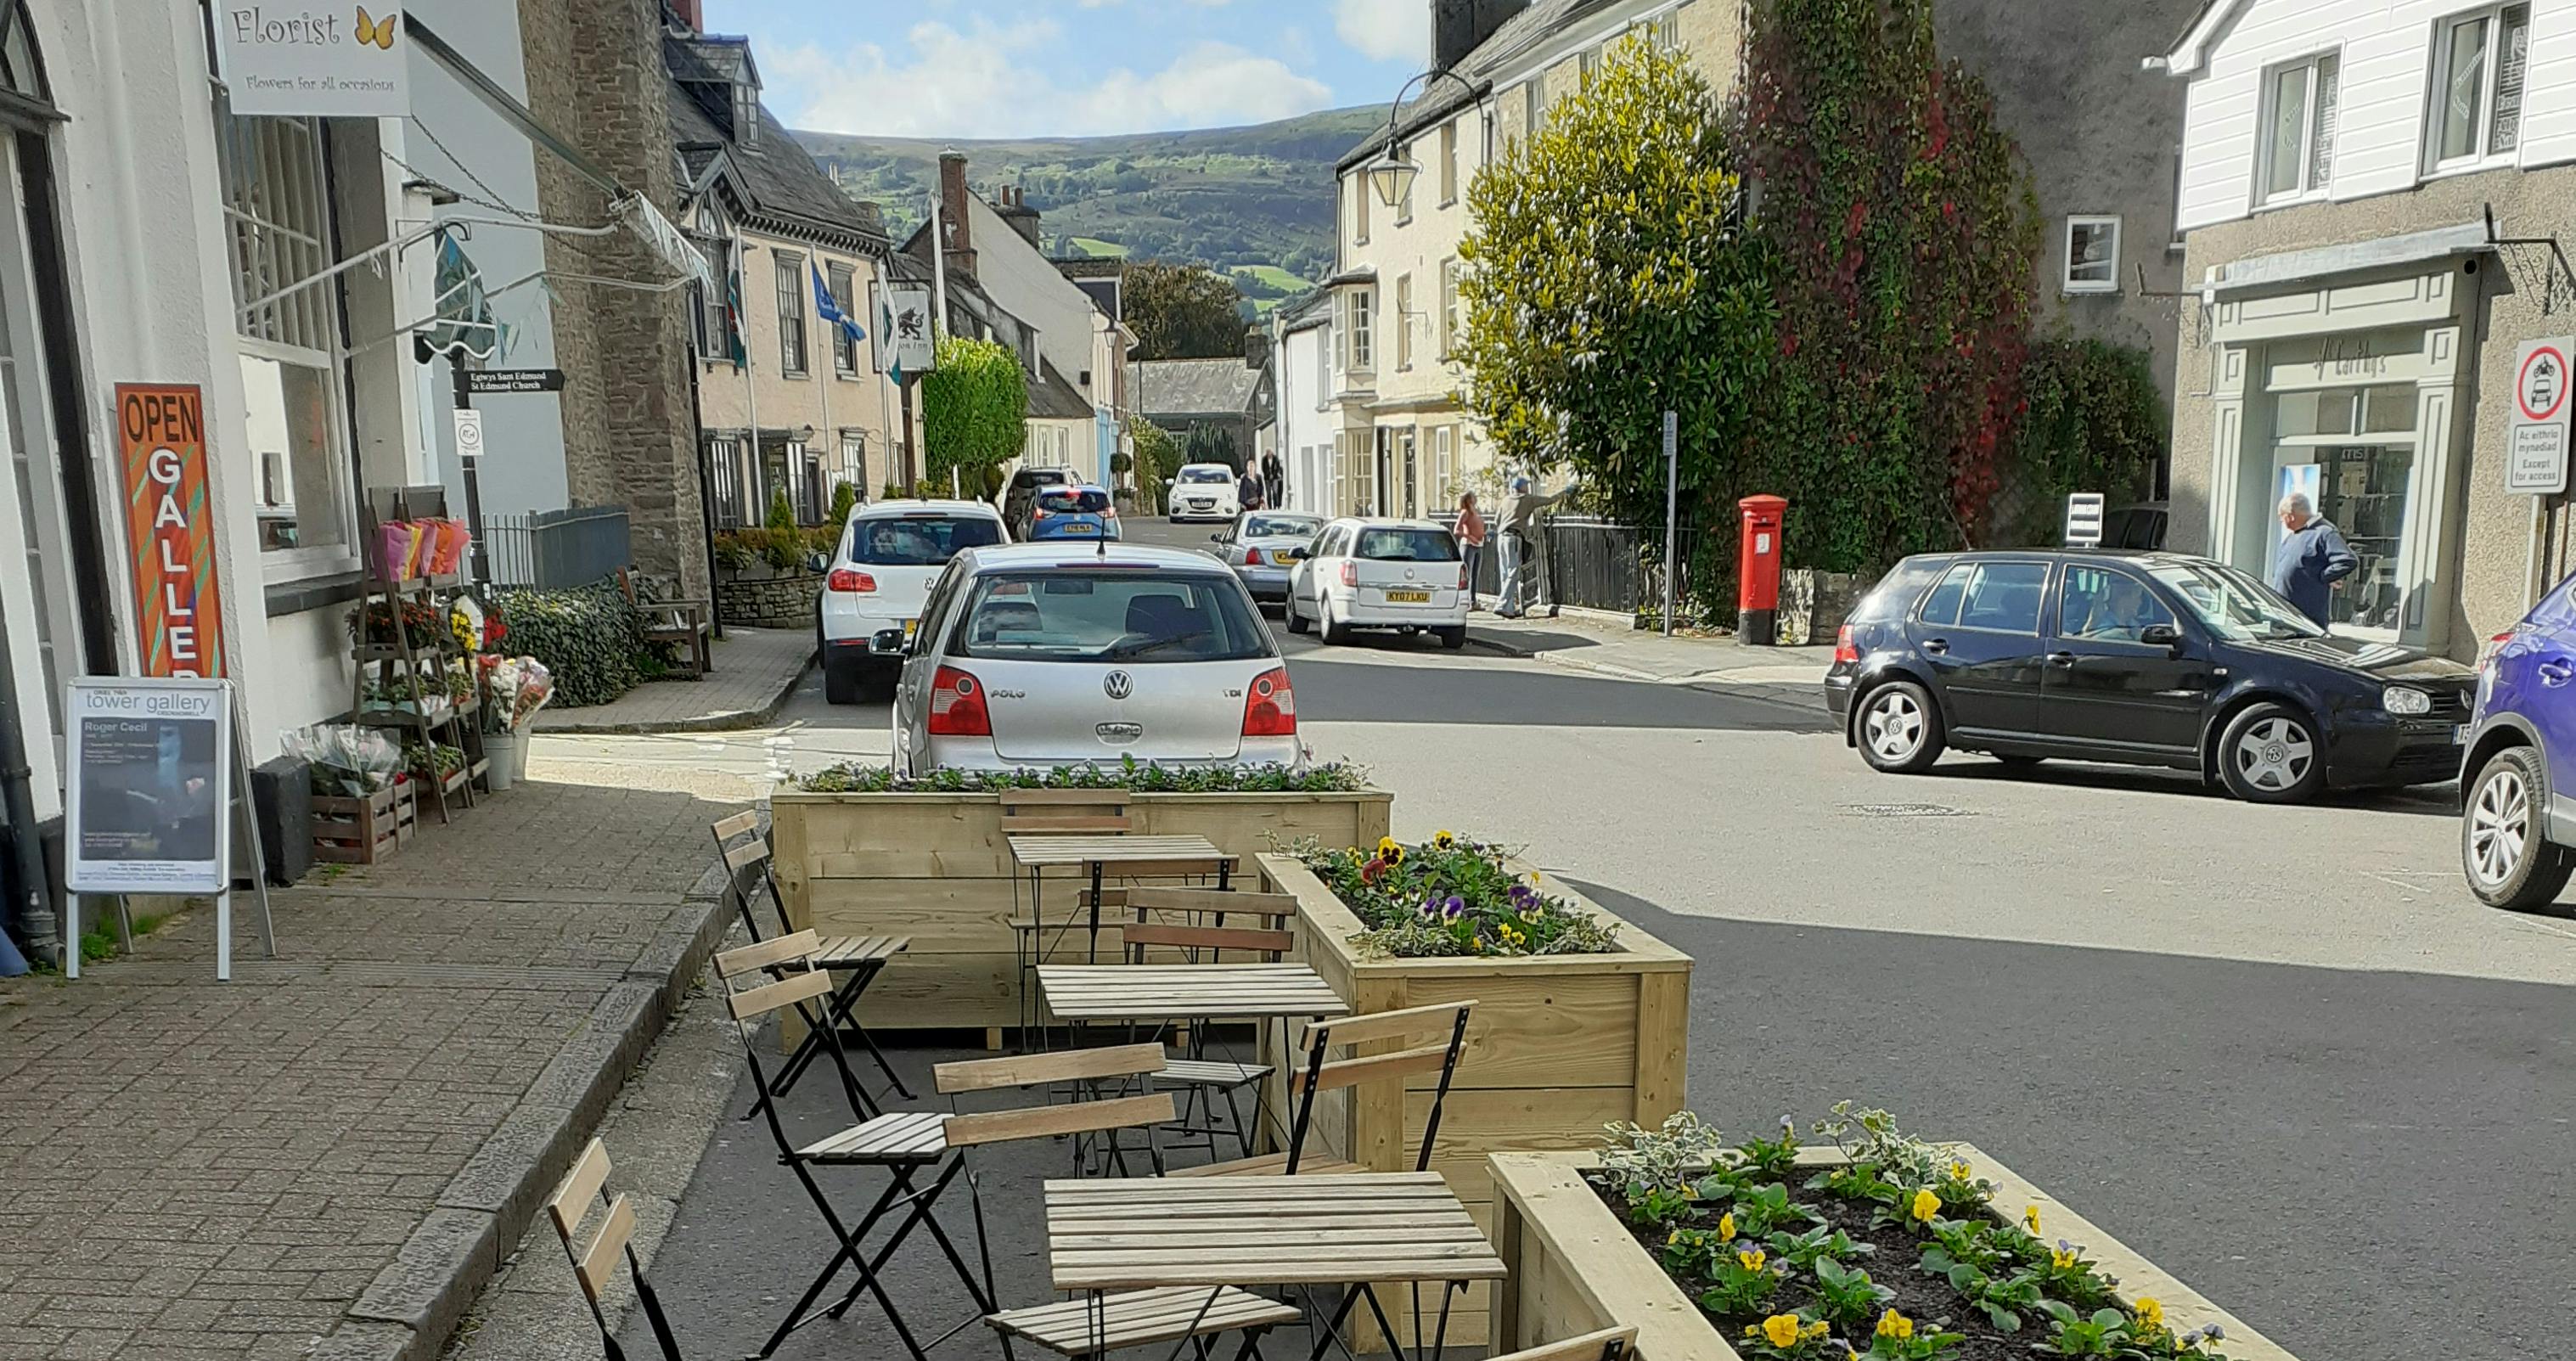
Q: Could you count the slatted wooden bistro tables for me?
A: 3